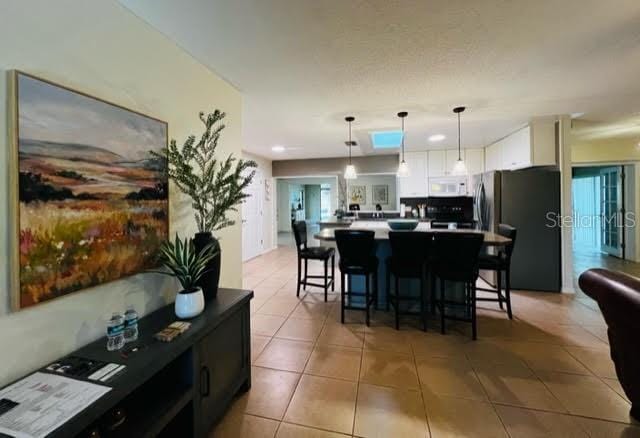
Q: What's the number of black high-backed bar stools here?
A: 5